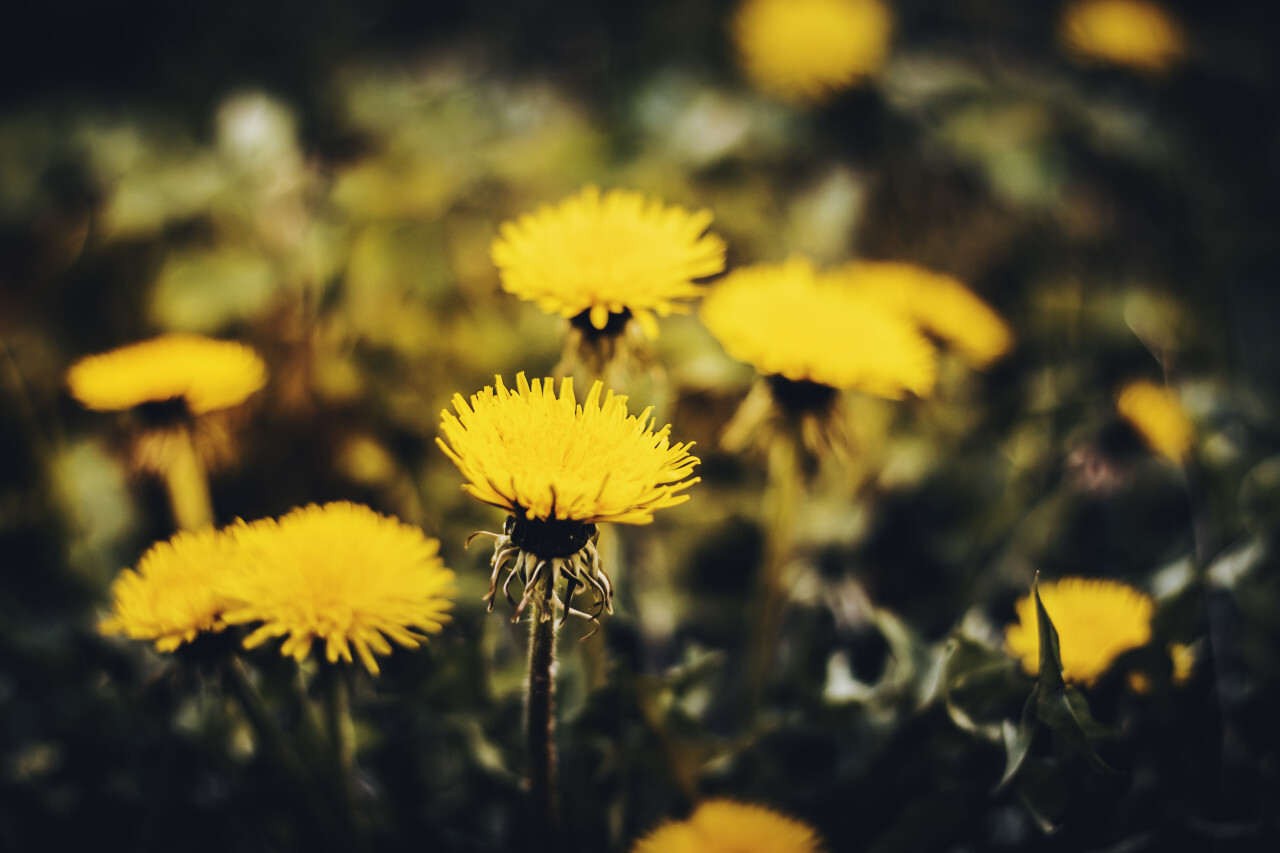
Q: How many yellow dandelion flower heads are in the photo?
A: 12